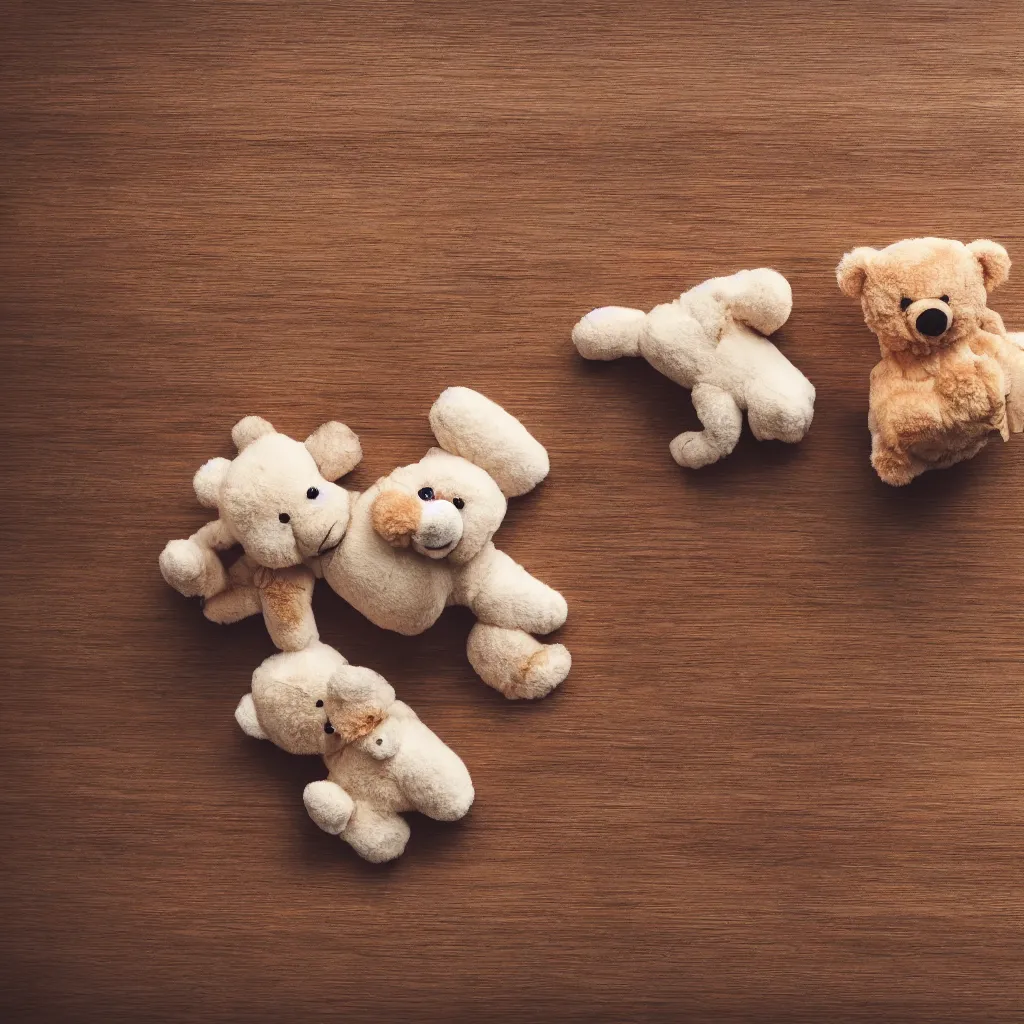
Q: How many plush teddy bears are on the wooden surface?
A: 5